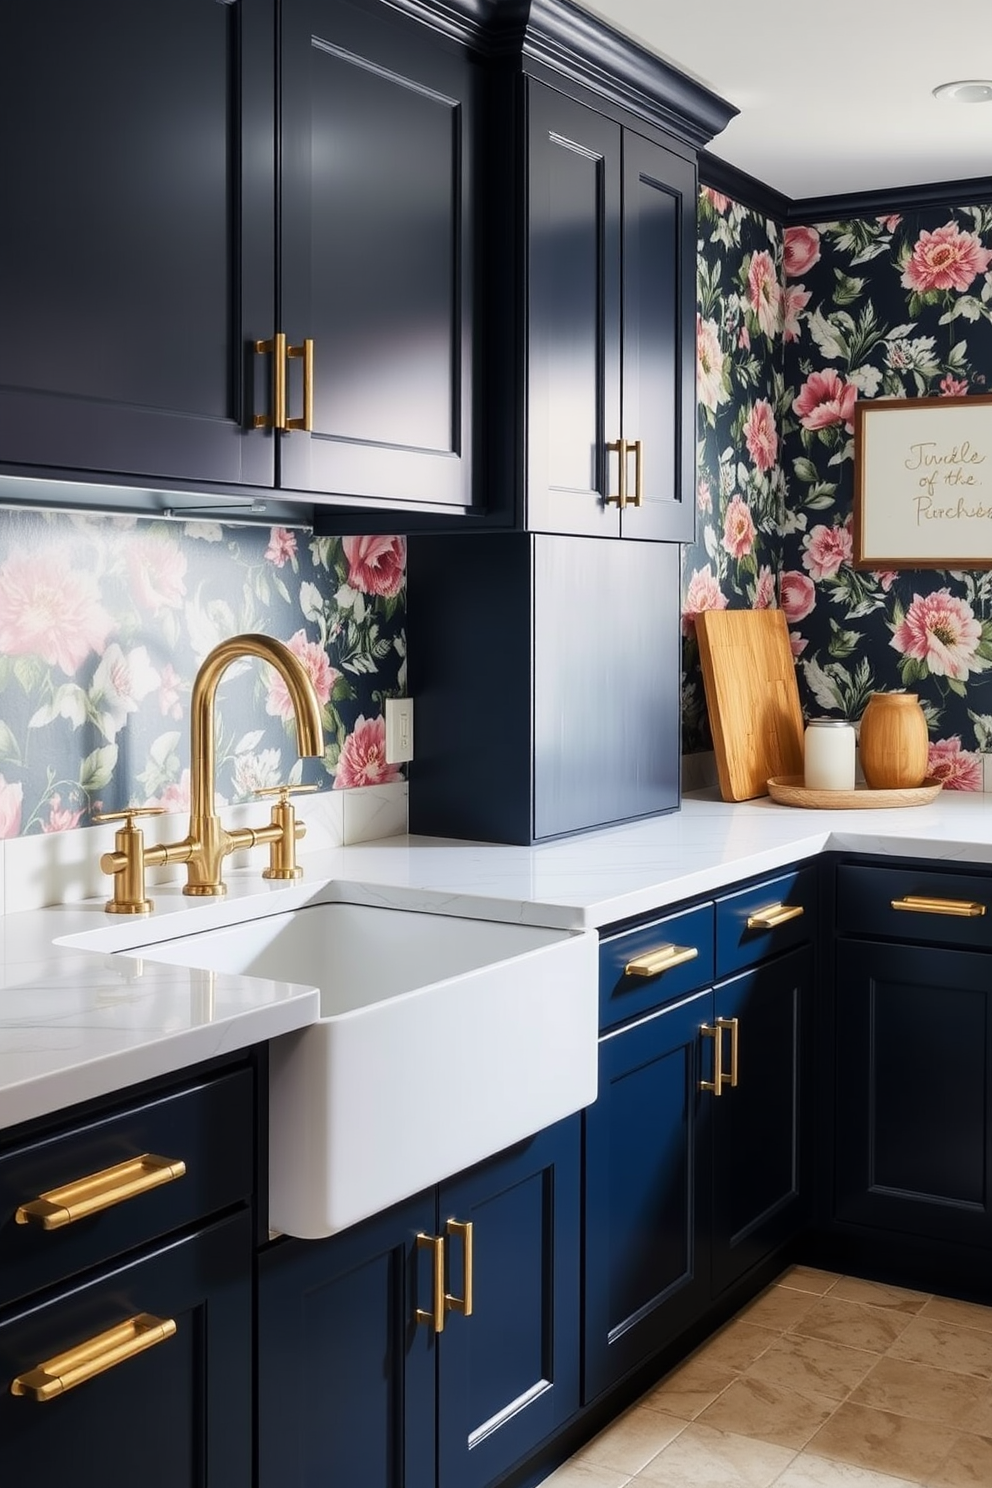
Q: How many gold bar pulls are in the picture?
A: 13